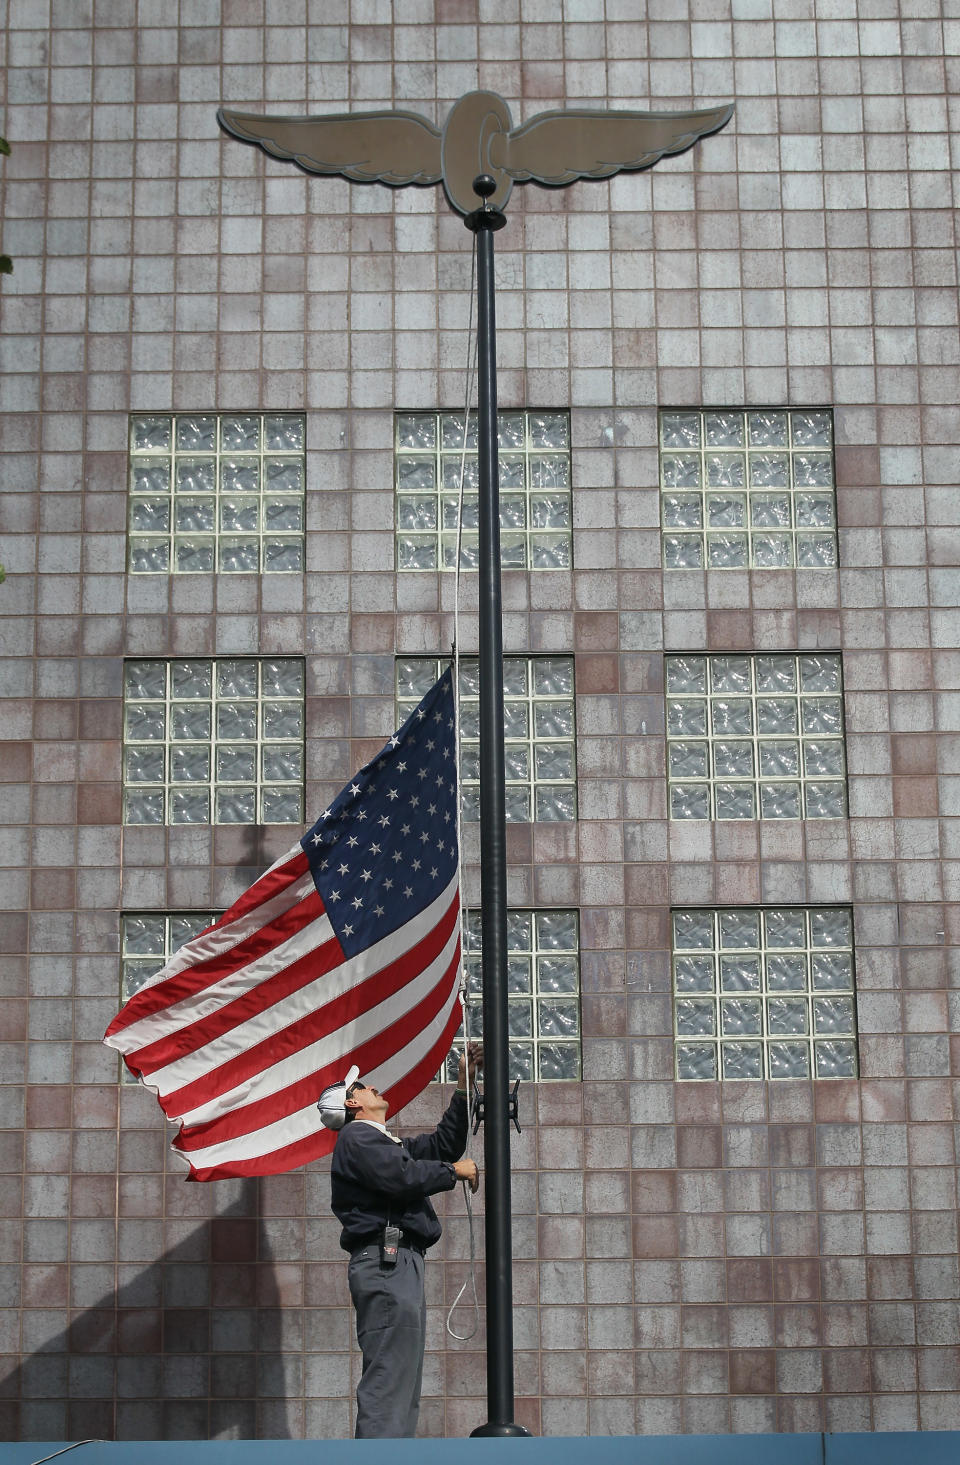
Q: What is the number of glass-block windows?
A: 9